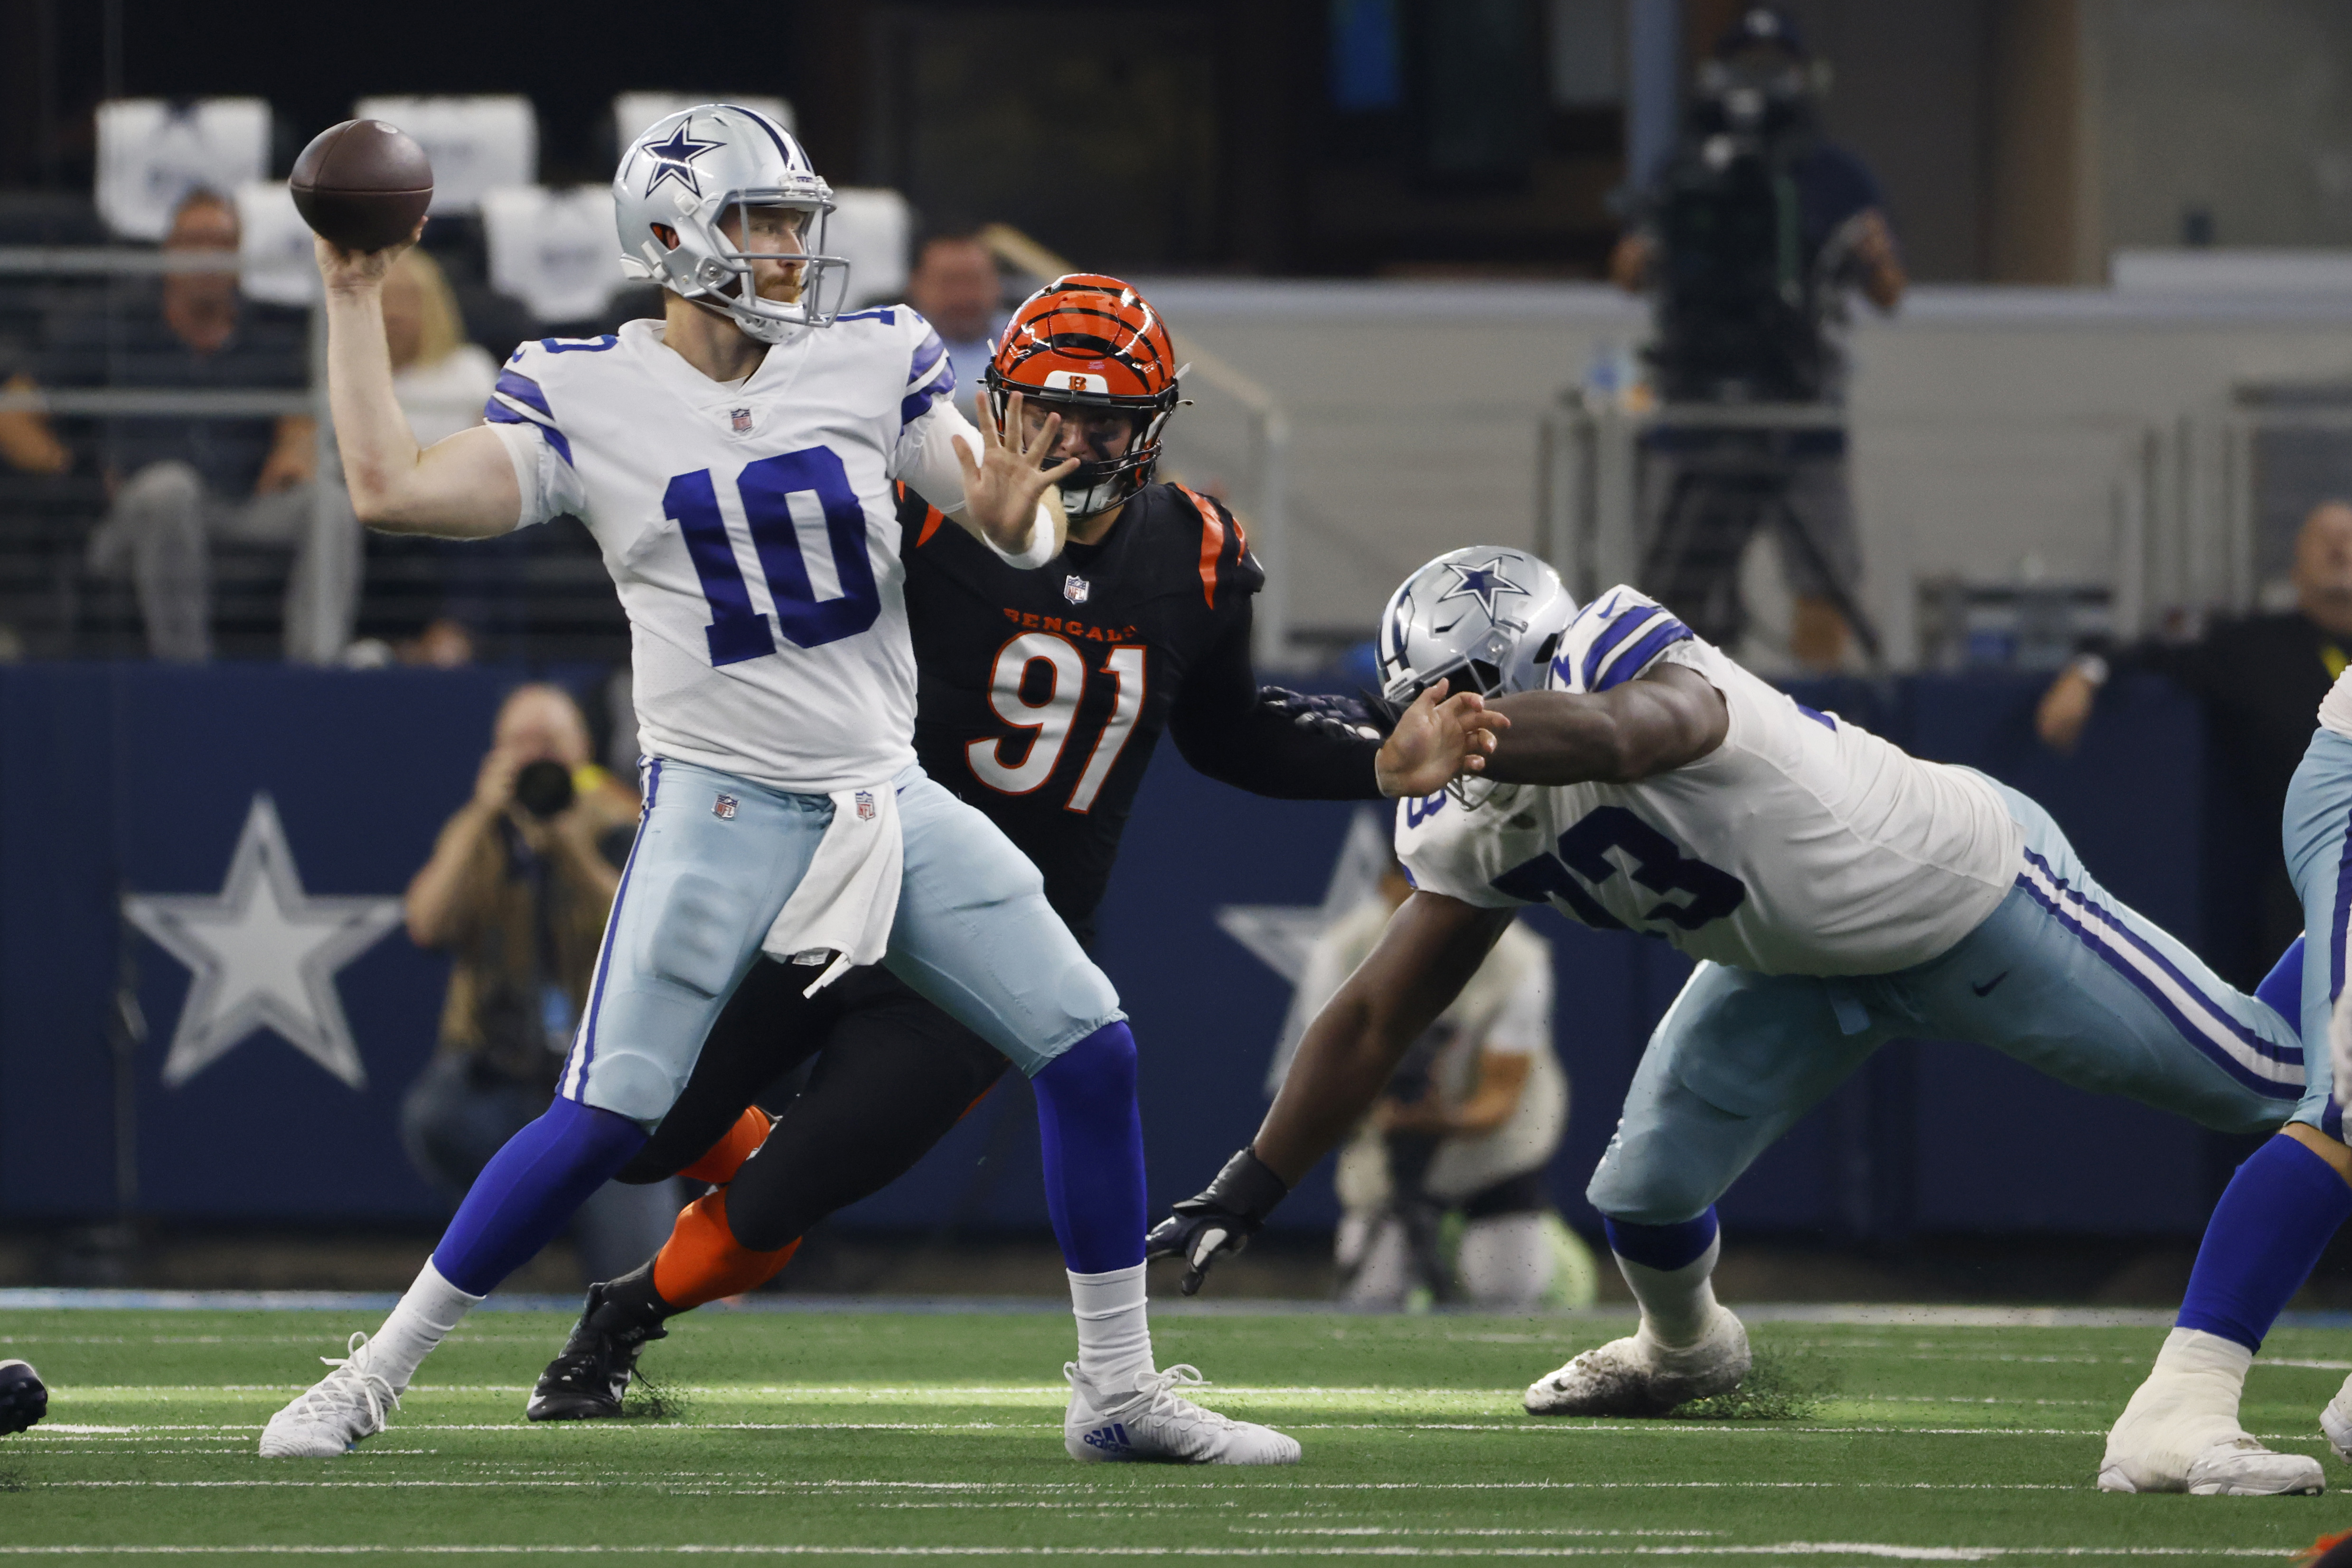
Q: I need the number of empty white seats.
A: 6